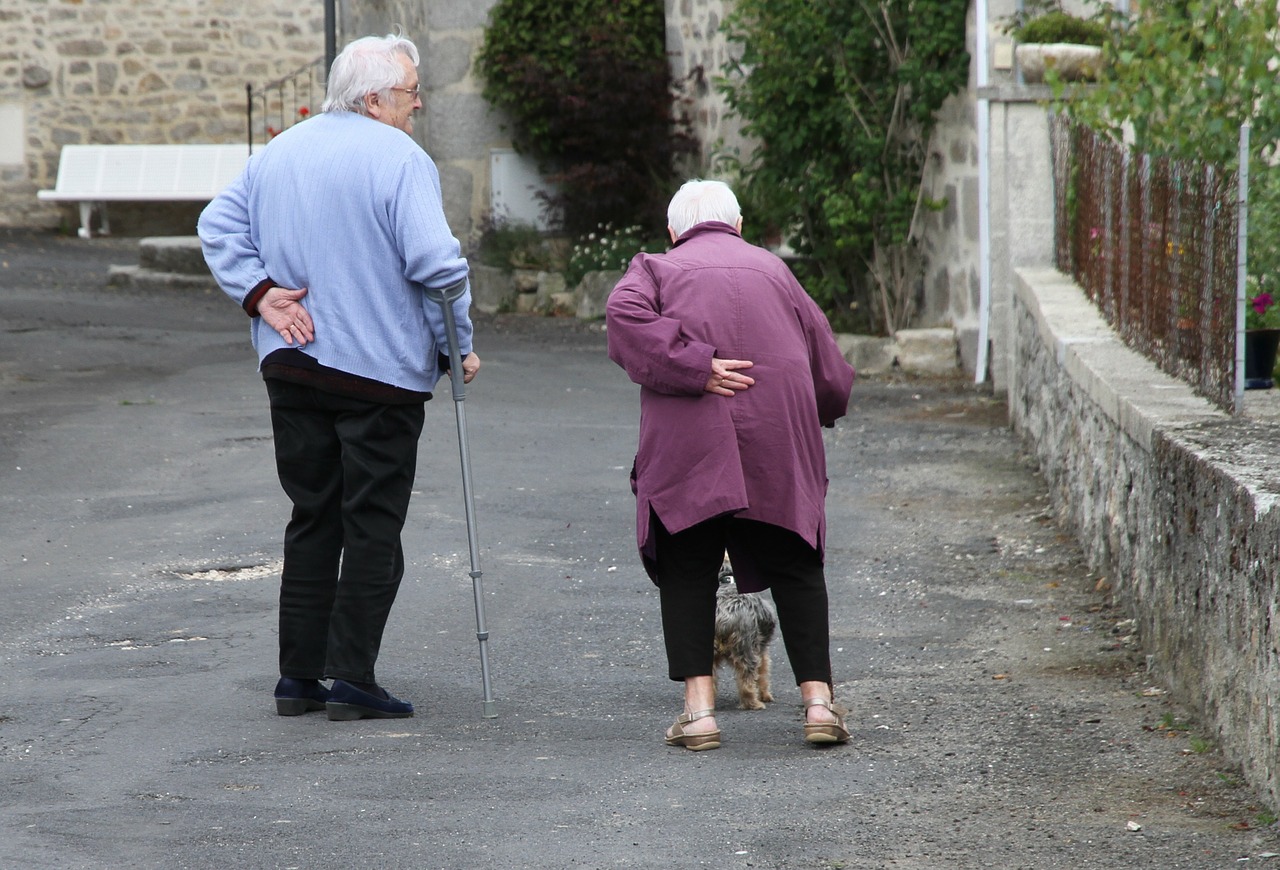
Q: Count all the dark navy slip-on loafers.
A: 2